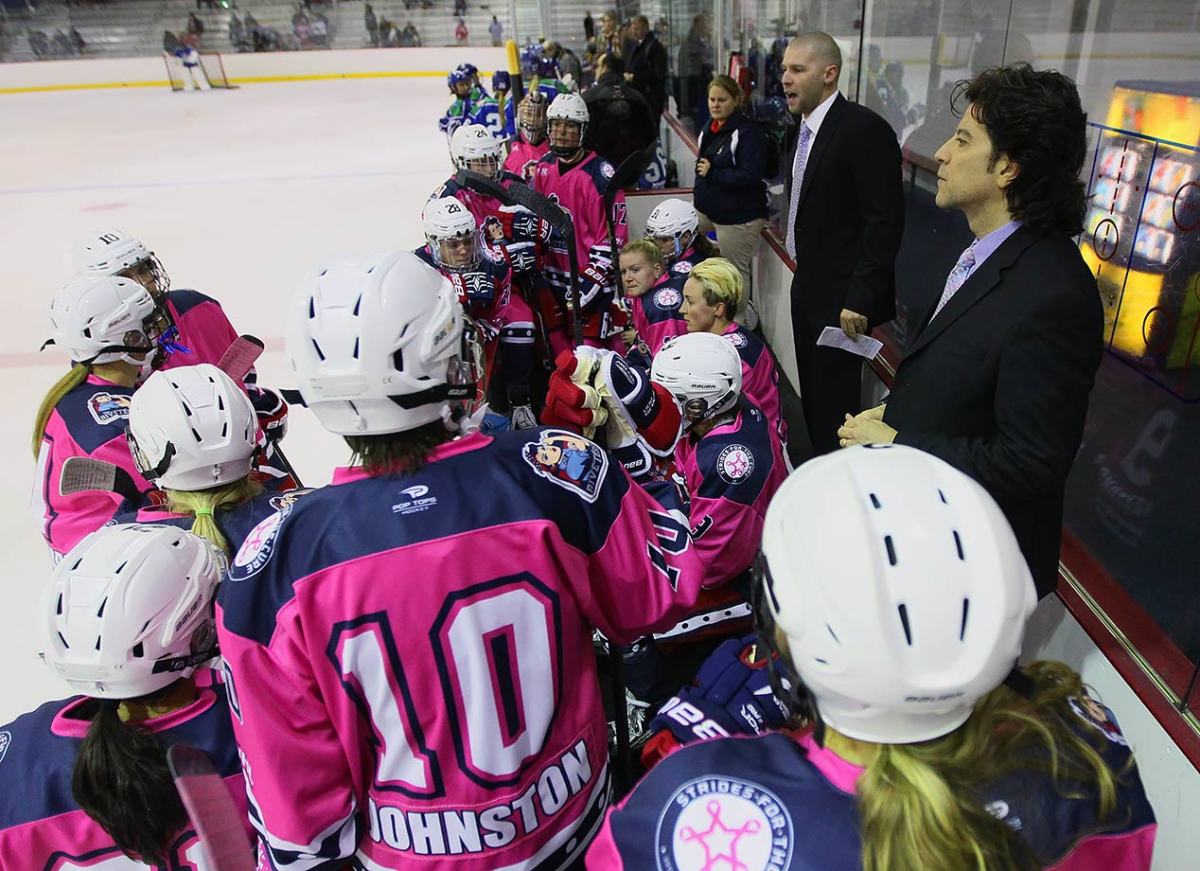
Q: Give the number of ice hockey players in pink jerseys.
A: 14